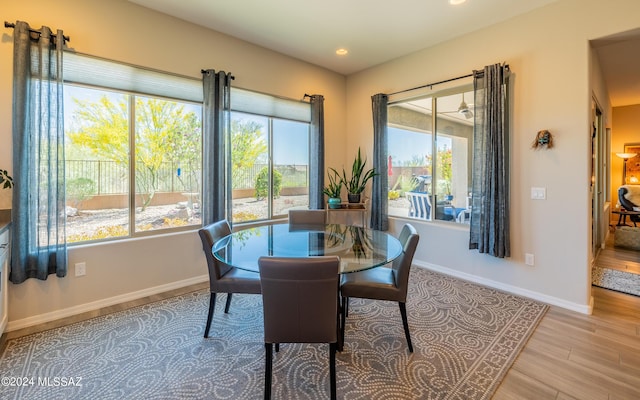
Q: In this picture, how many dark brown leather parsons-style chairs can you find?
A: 4